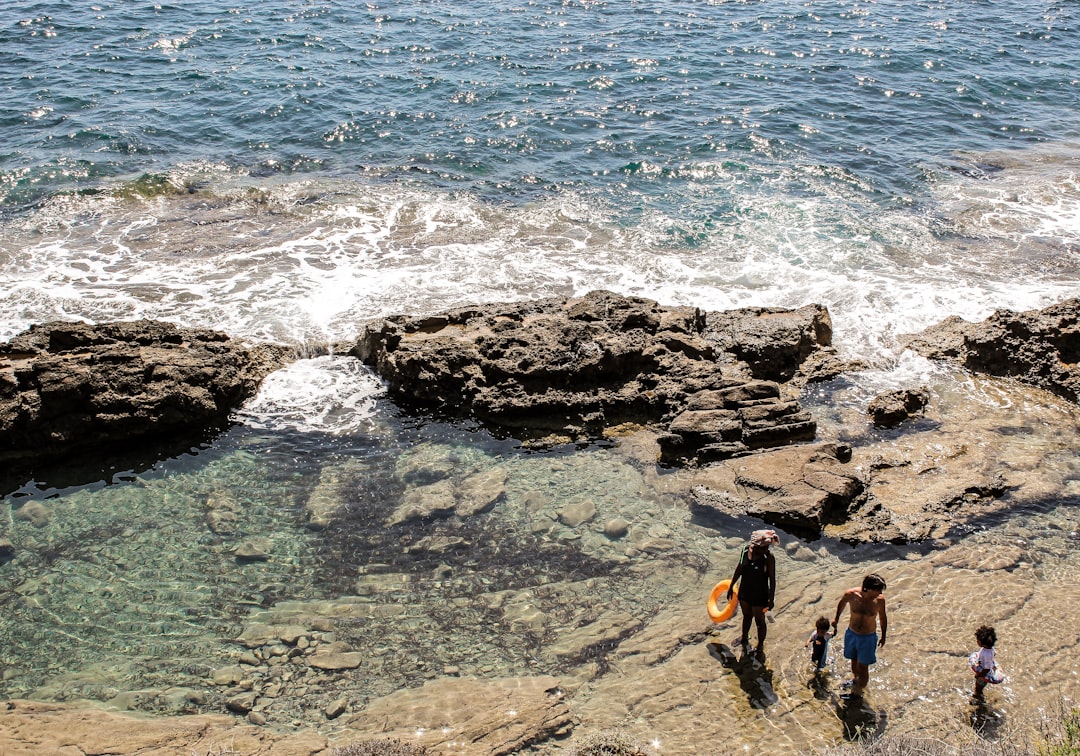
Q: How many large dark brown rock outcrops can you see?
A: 3